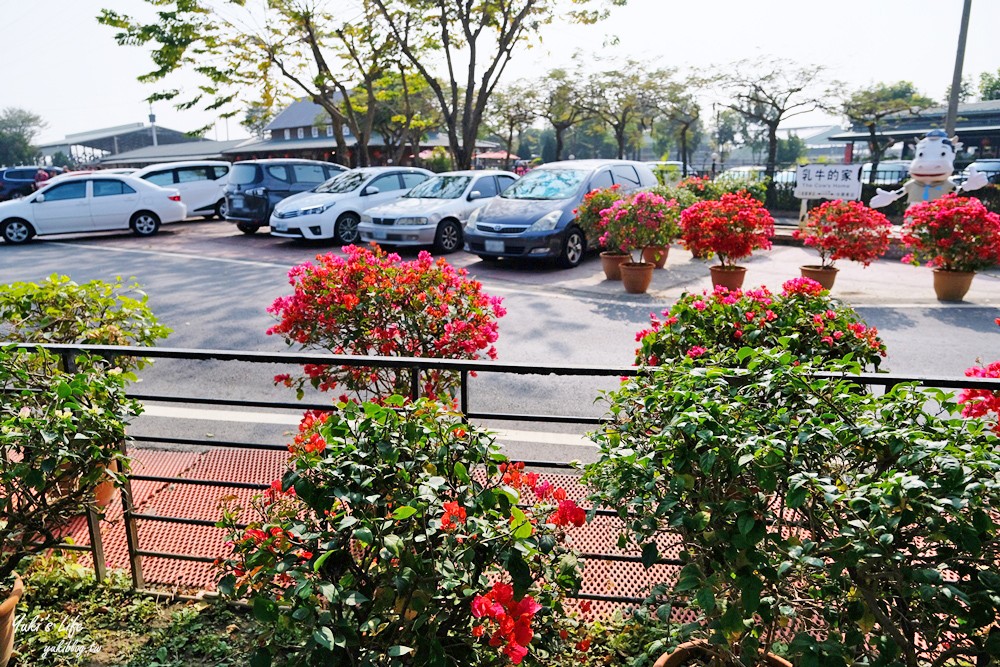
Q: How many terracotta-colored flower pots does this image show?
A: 10